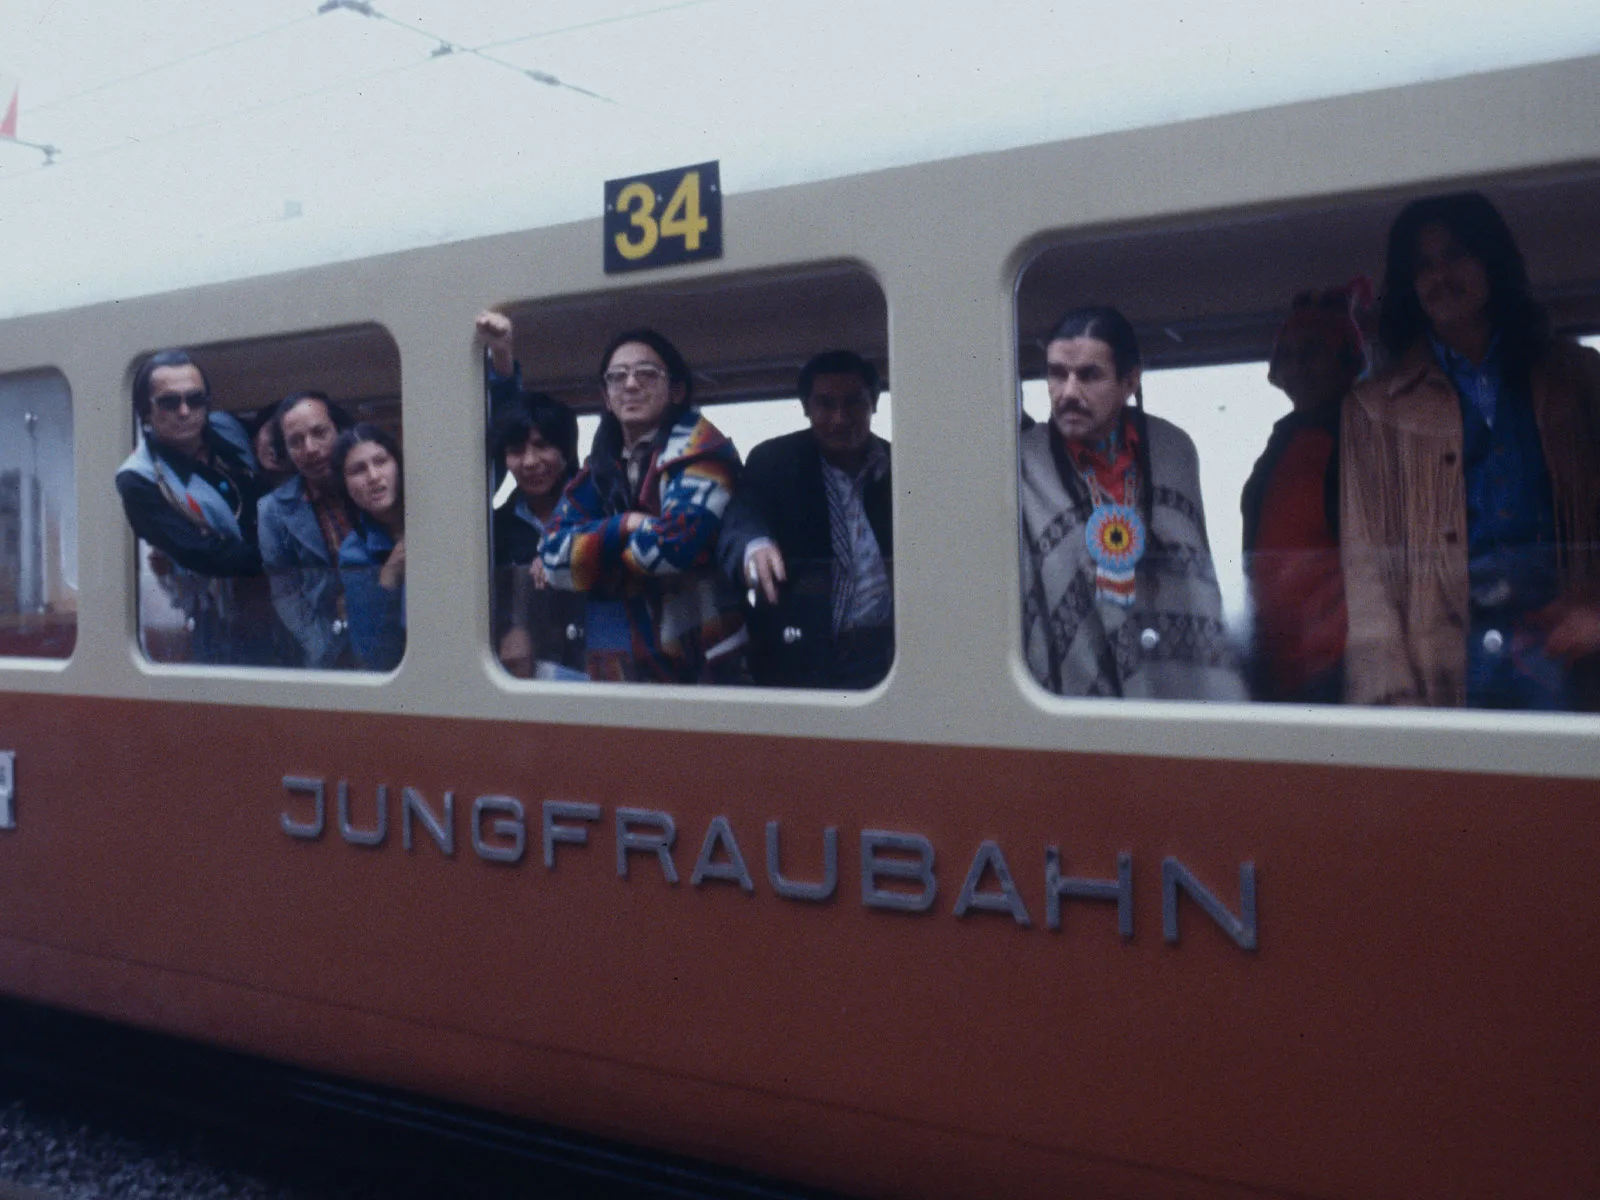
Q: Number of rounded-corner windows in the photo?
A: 4